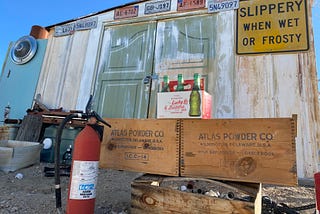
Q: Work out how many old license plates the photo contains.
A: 6